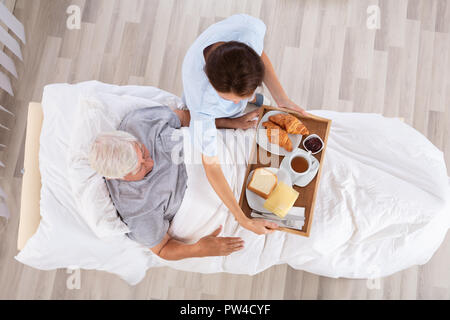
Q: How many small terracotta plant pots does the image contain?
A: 0